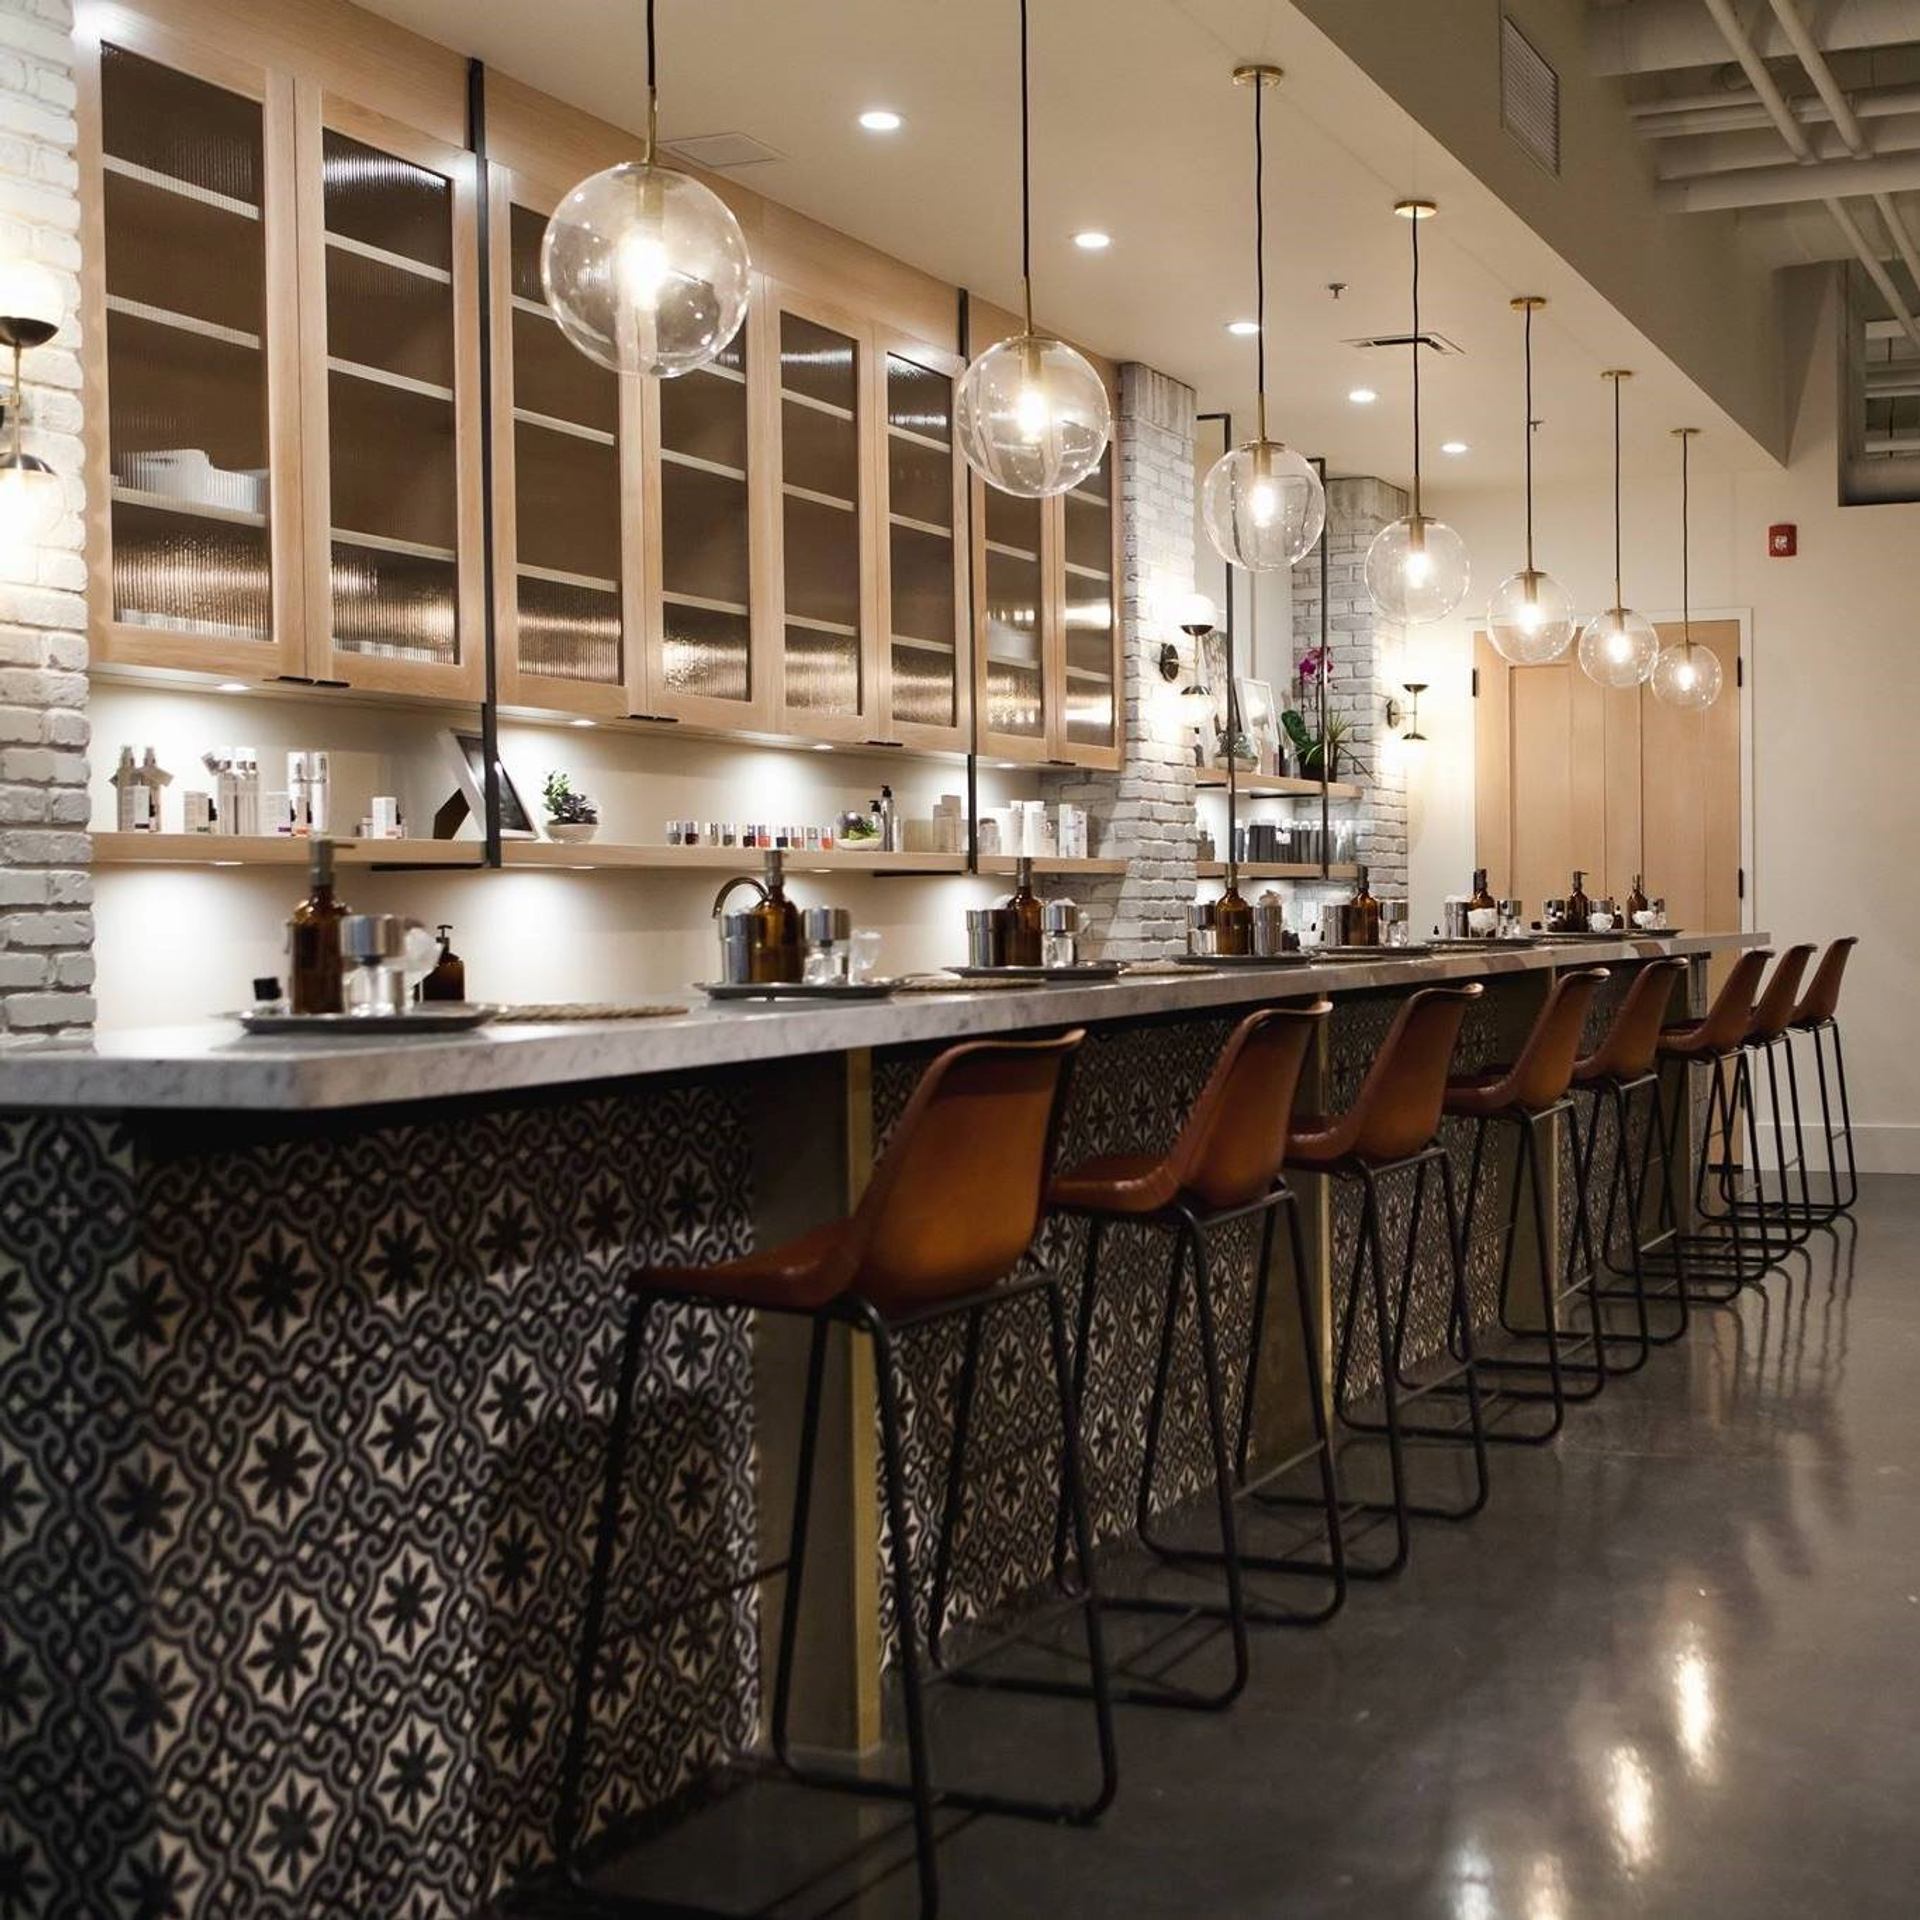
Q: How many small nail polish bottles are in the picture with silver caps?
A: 10